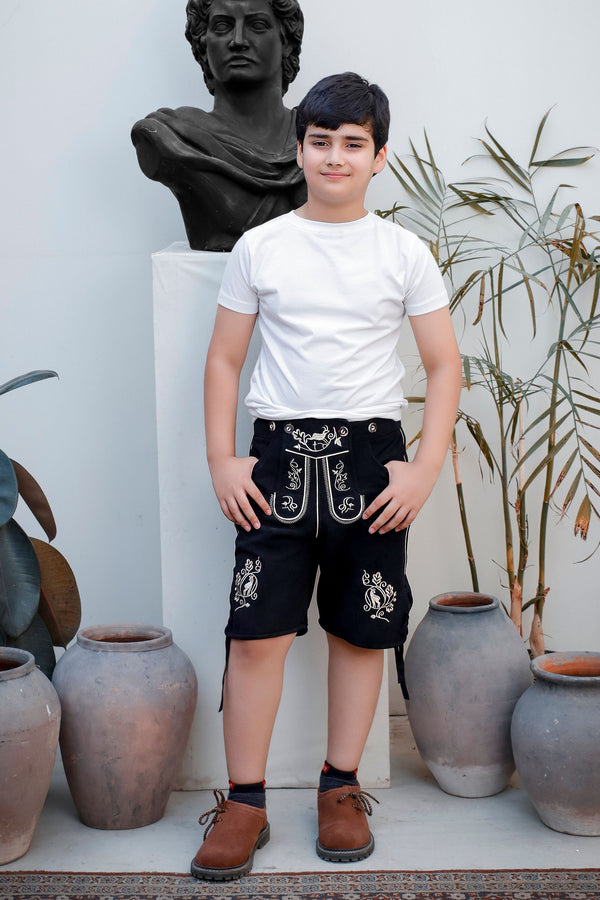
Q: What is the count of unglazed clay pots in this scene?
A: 4